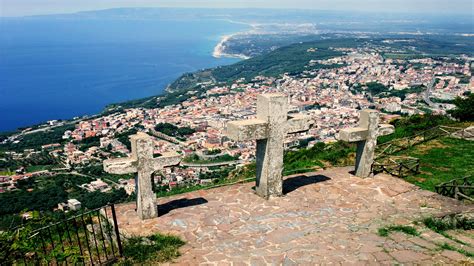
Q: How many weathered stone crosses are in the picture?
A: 3